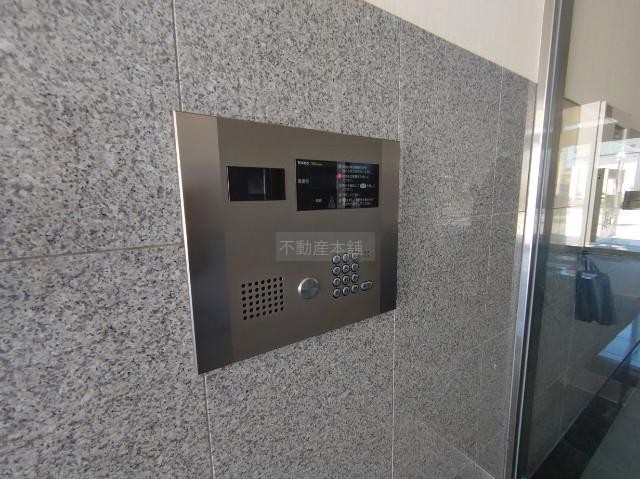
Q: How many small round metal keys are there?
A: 12